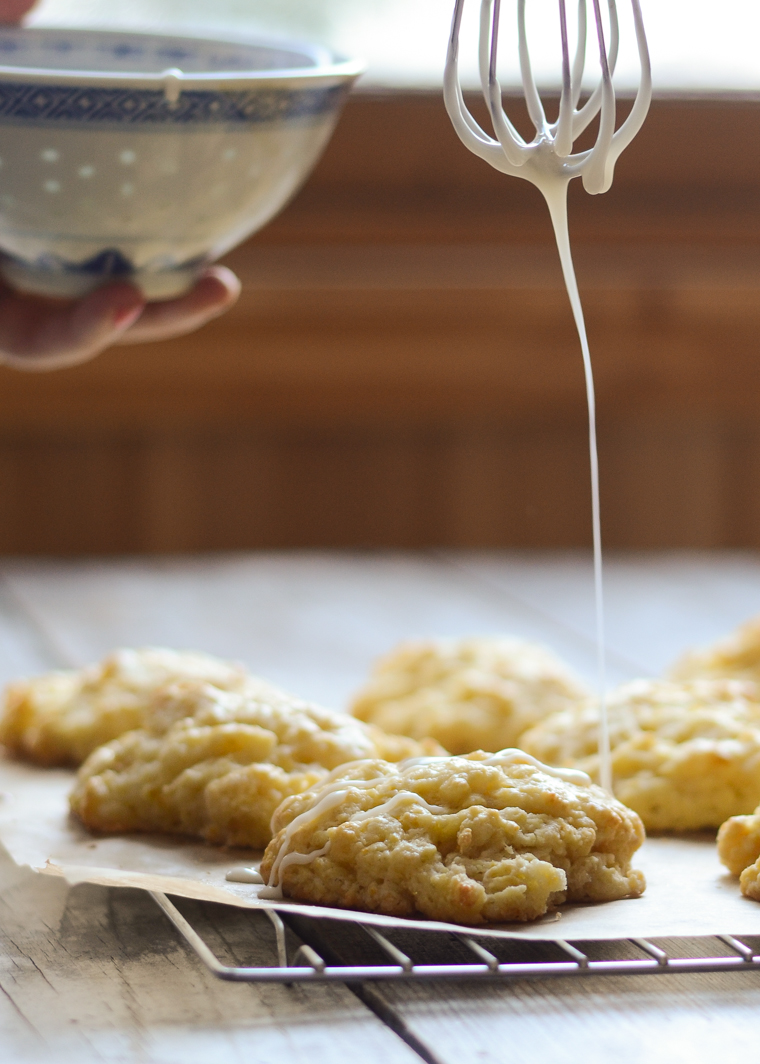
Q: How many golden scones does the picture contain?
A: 7